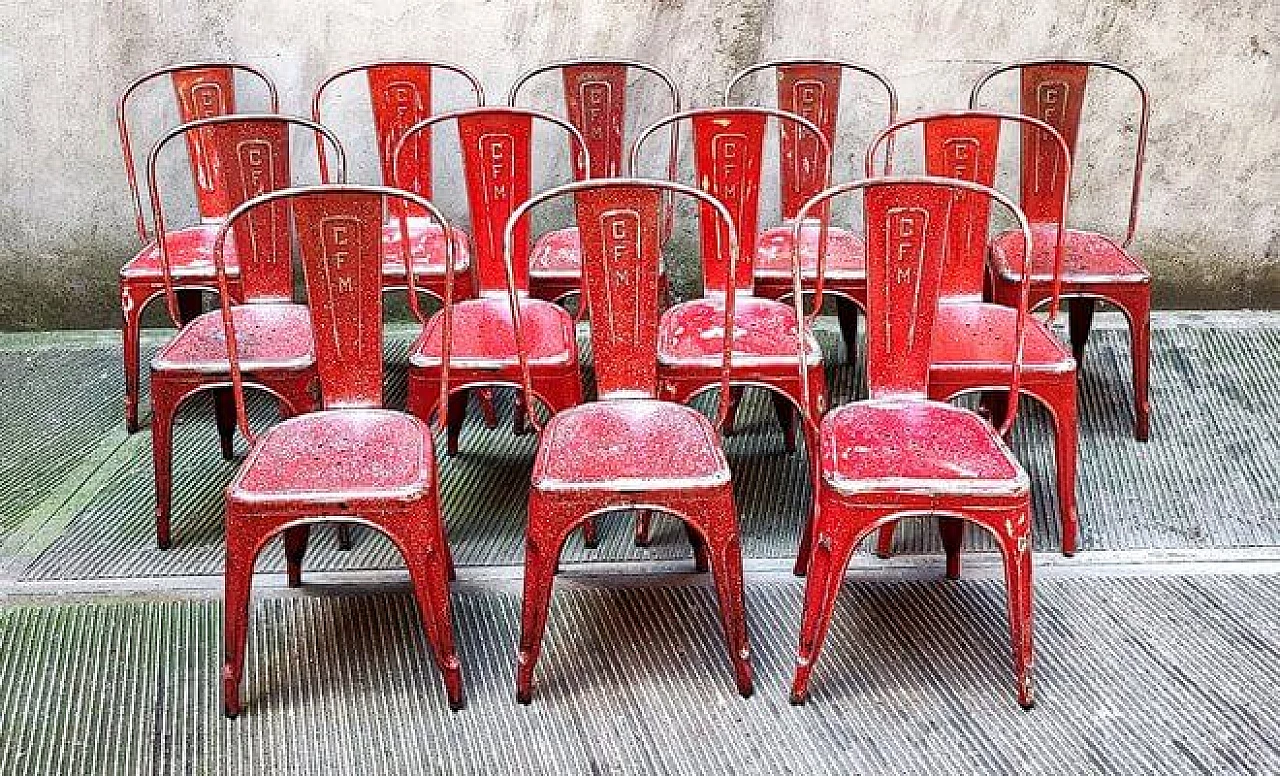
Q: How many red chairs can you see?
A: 12